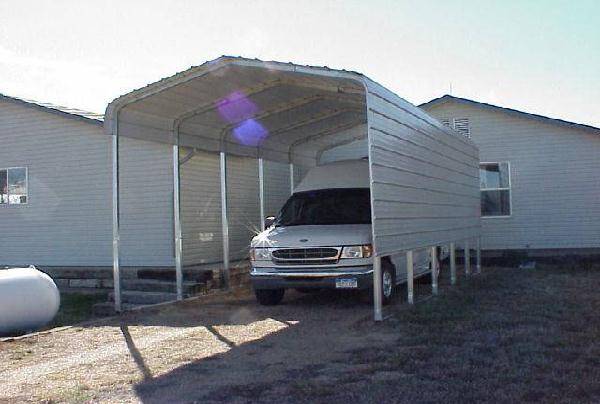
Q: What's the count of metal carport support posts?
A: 11